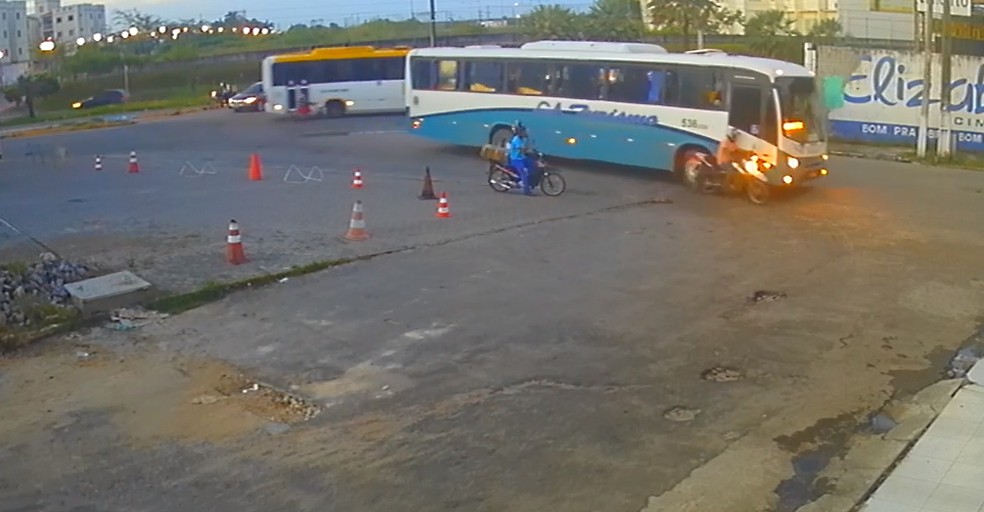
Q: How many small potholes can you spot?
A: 3